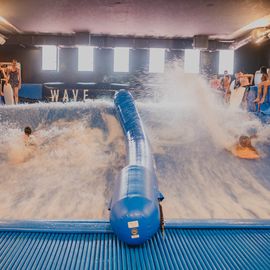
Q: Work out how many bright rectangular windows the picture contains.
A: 6